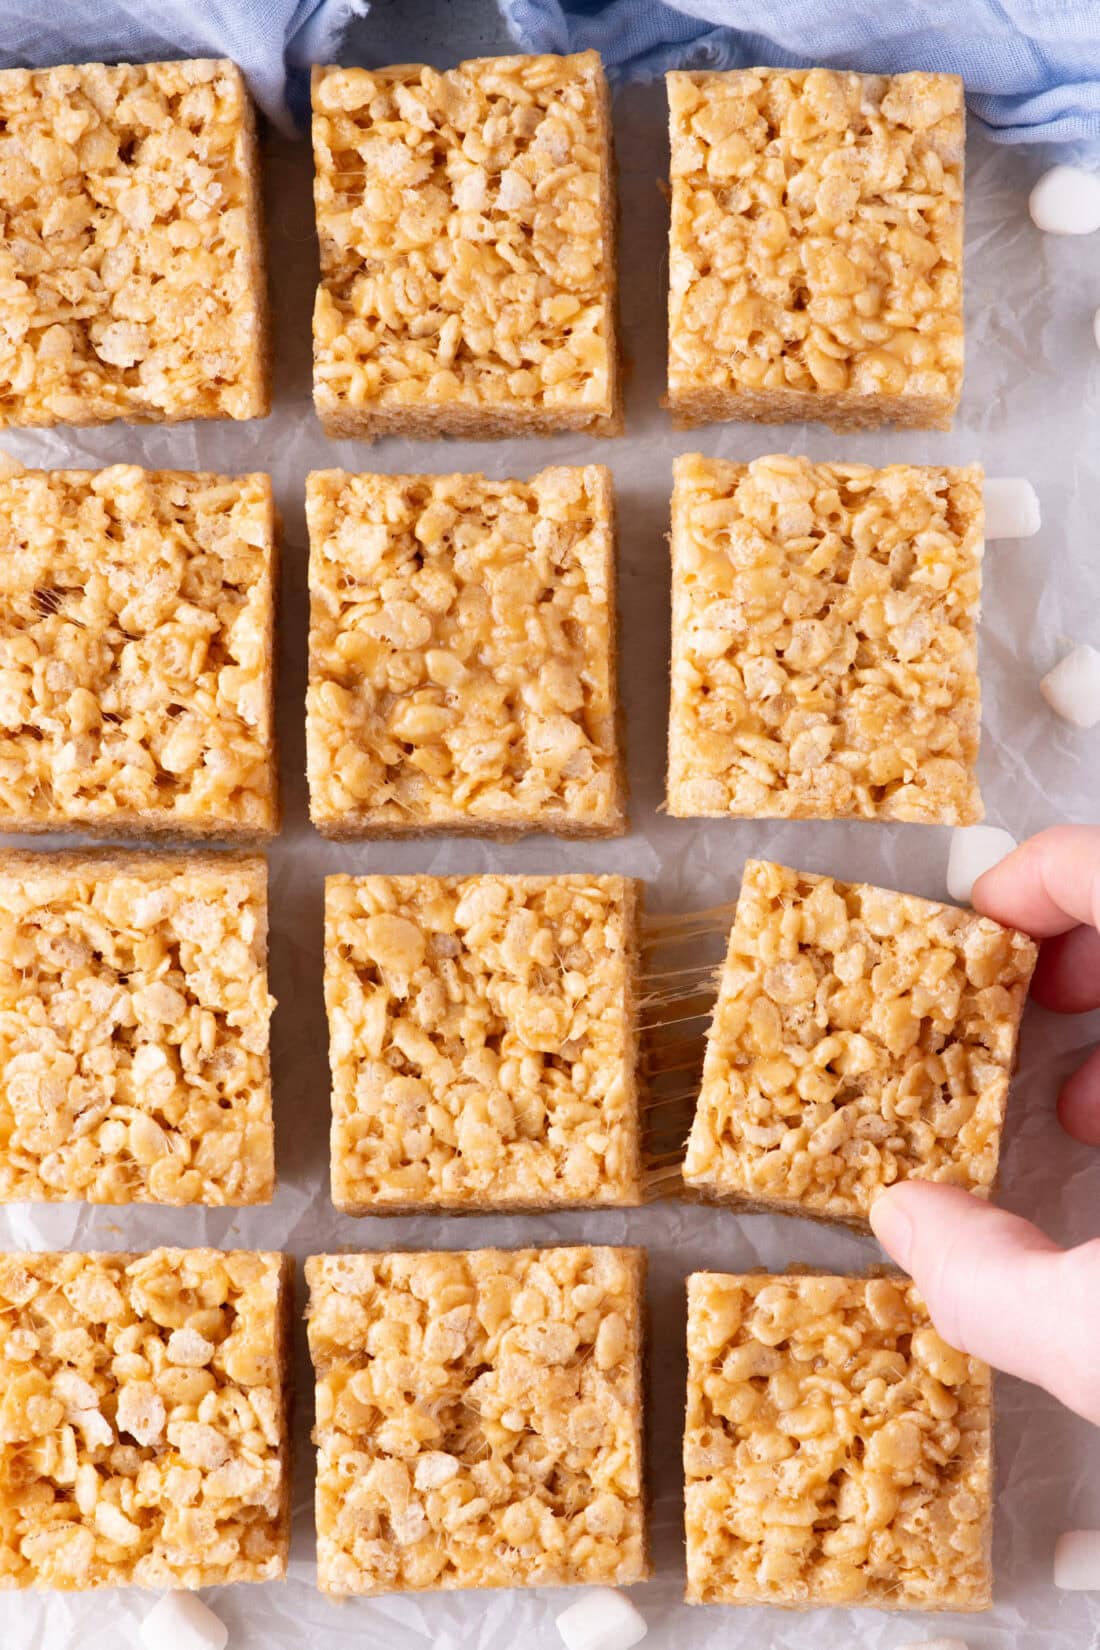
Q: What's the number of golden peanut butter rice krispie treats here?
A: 12